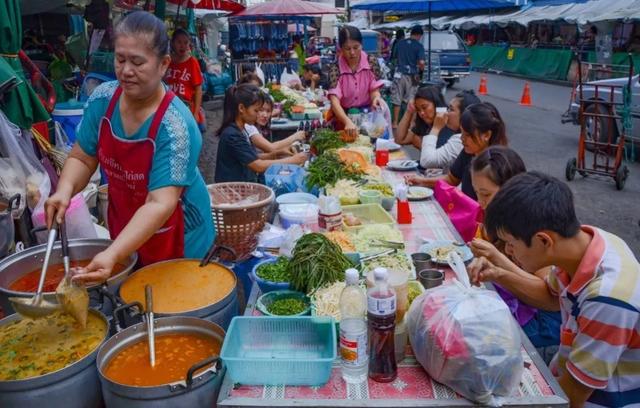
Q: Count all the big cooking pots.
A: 4